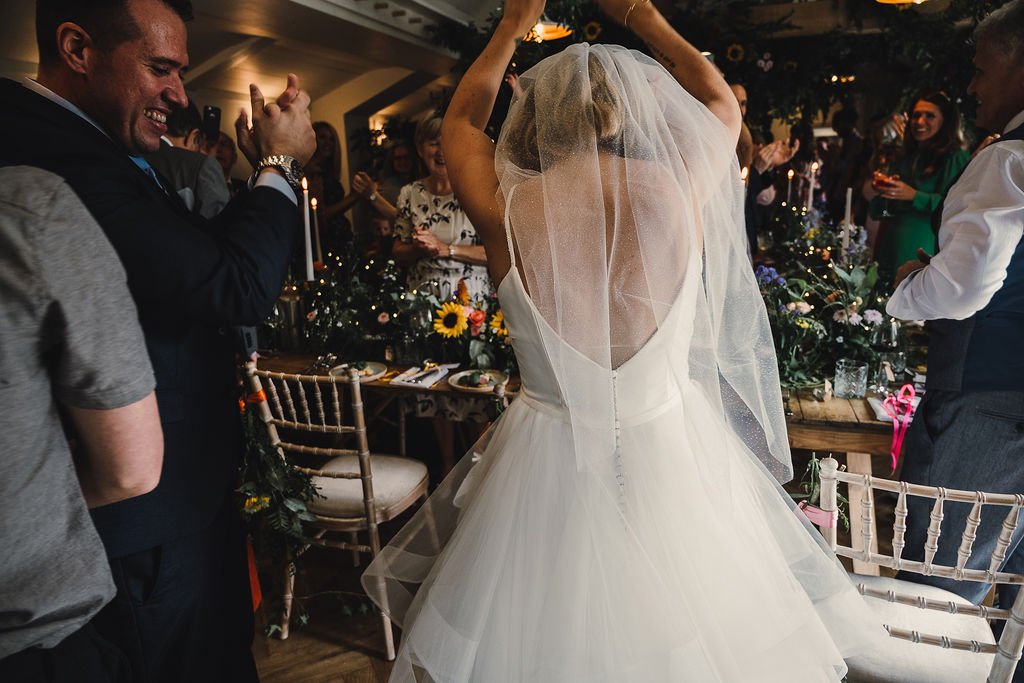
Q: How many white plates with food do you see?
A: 2